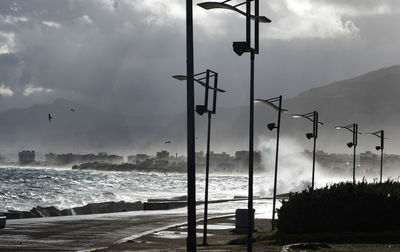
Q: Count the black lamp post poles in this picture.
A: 7